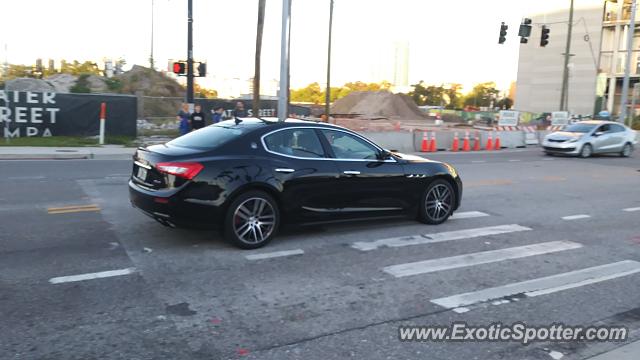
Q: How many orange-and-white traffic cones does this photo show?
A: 7